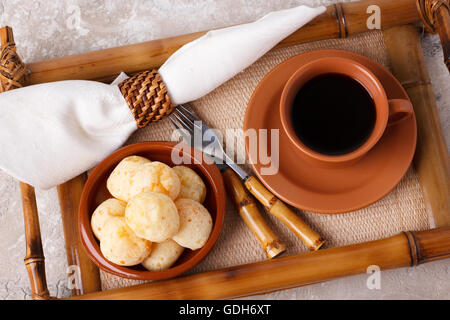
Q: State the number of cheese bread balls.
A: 8